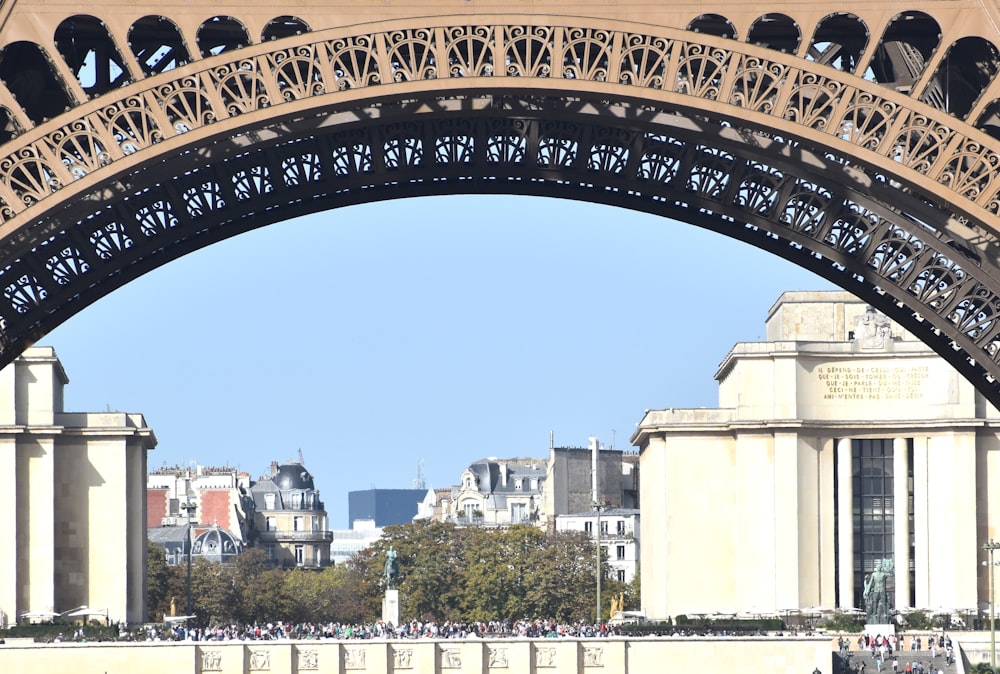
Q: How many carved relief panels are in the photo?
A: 9